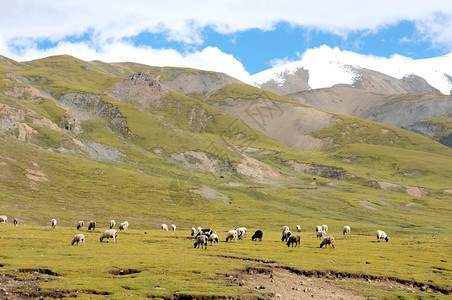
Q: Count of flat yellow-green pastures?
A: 1